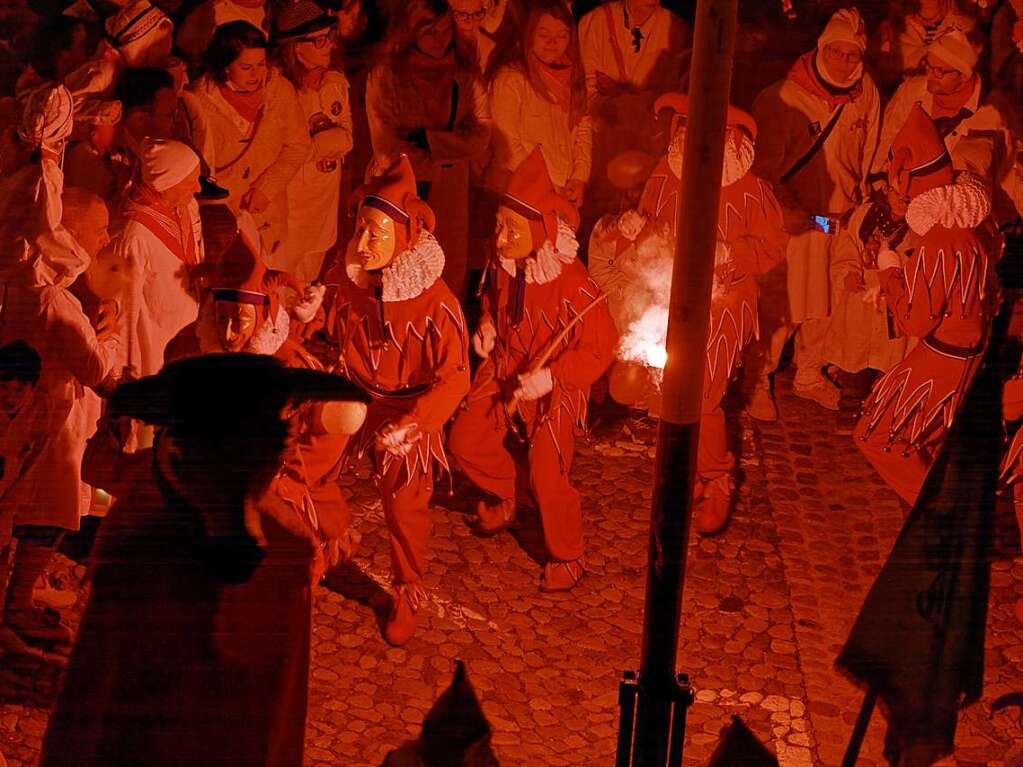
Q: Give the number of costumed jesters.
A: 5